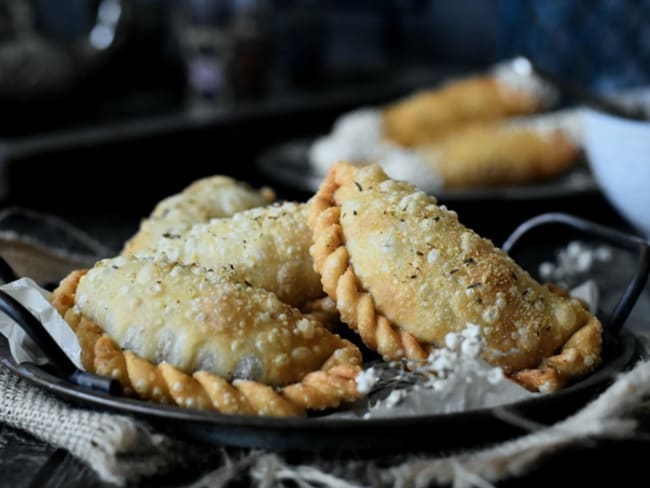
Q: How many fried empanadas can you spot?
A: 6